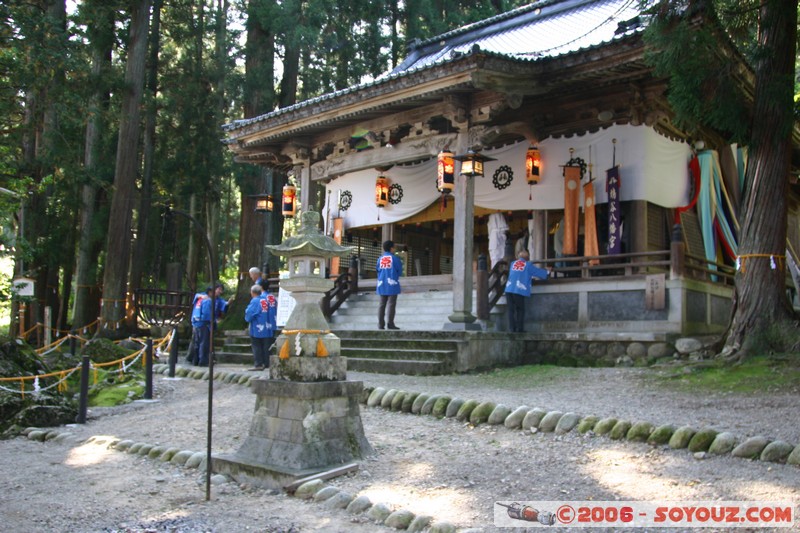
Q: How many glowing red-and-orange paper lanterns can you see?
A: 4